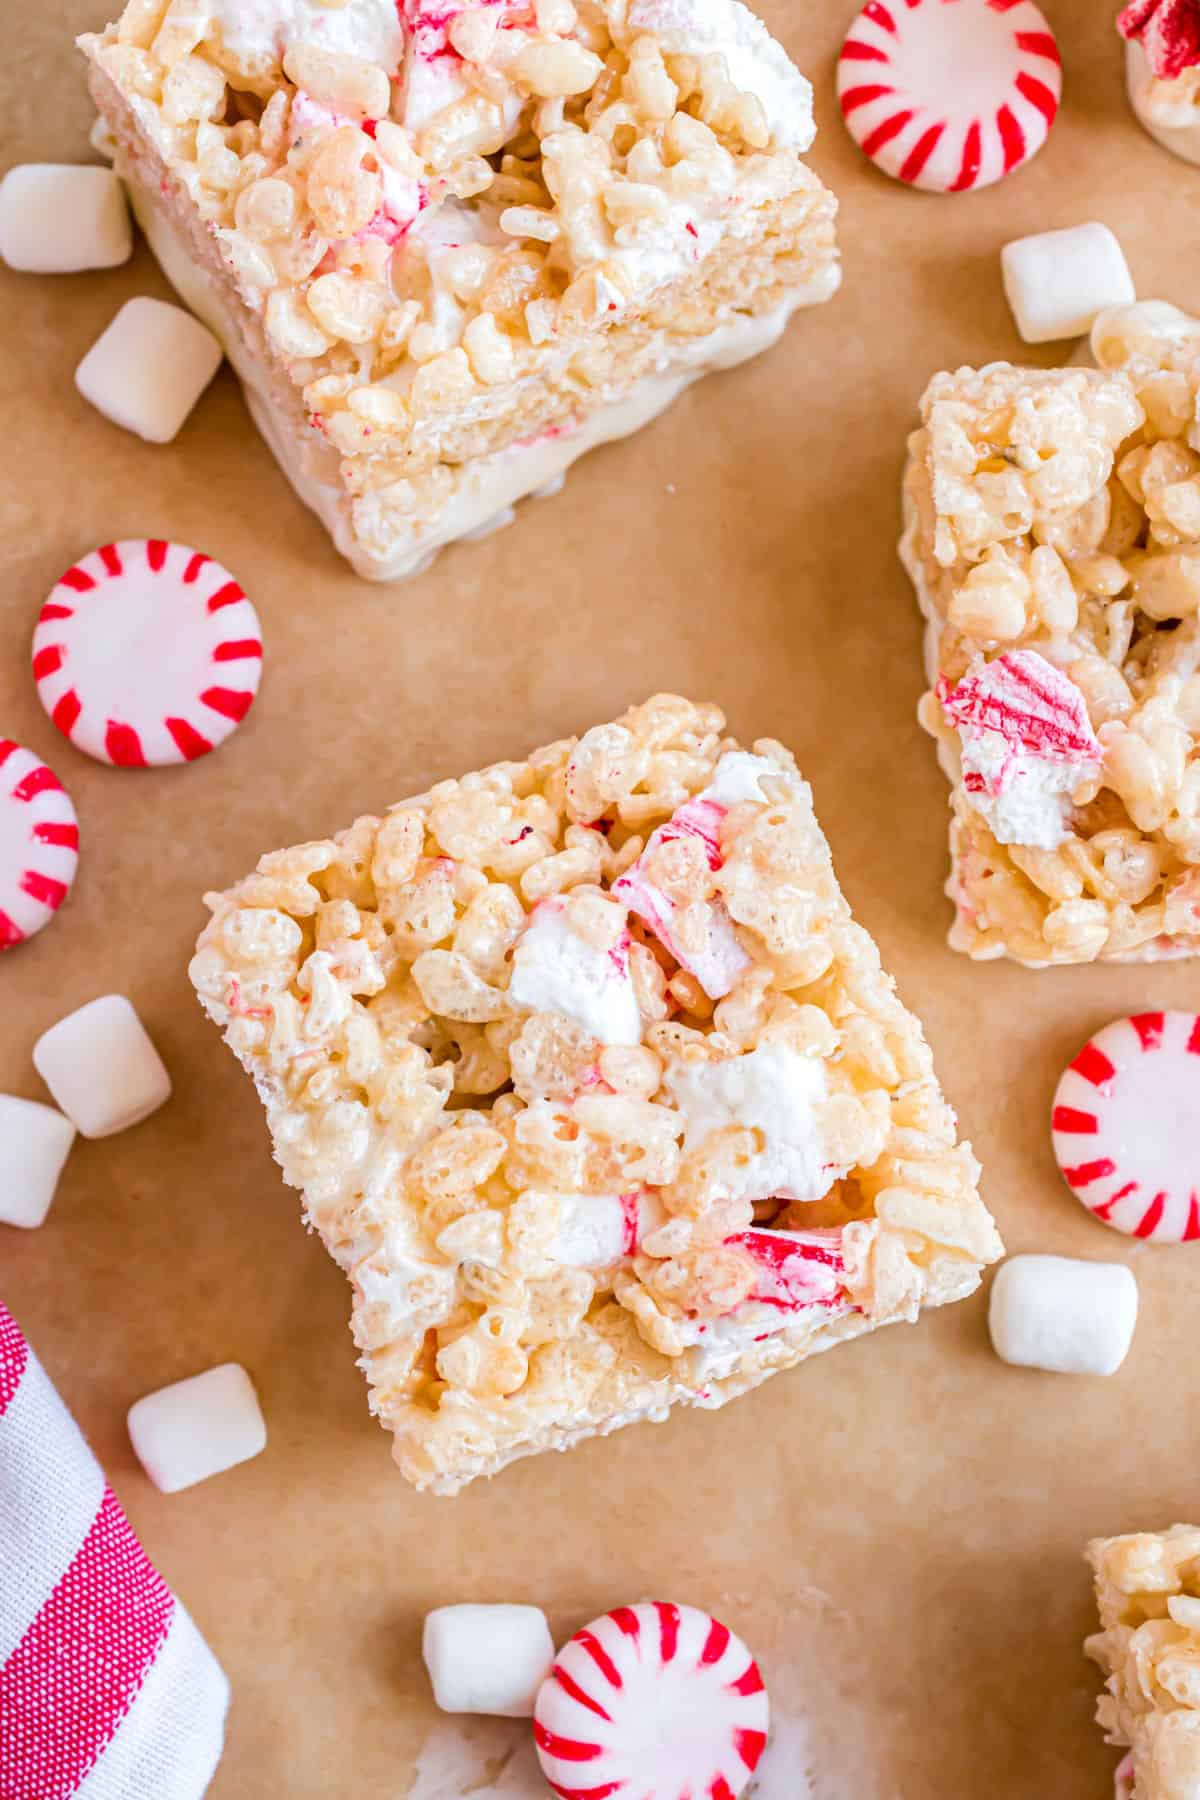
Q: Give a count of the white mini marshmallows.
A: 8